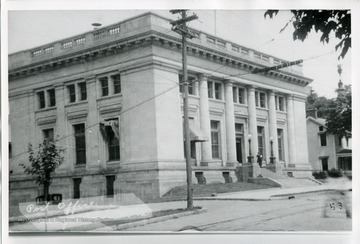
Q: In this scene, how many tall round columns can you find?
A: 5